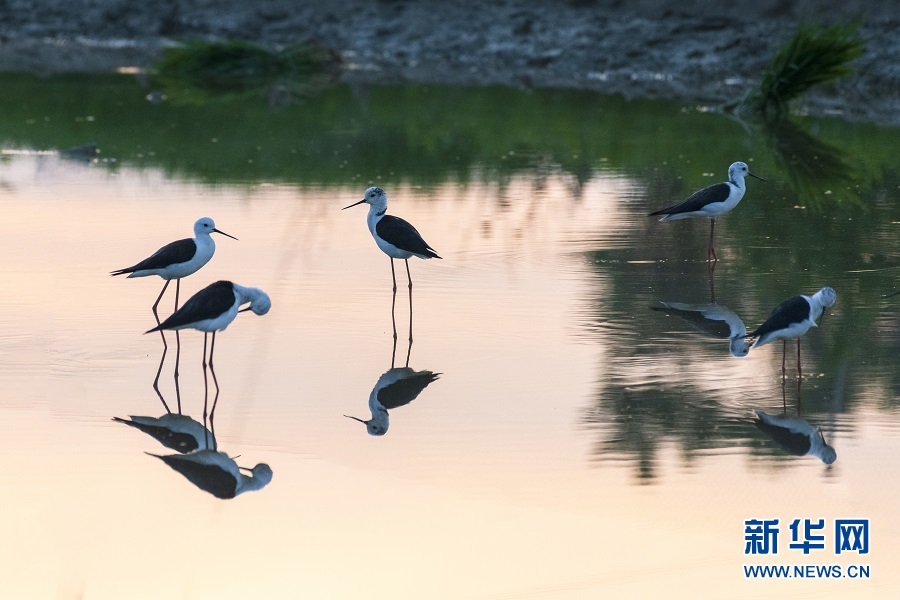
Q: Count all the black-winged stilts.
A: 5